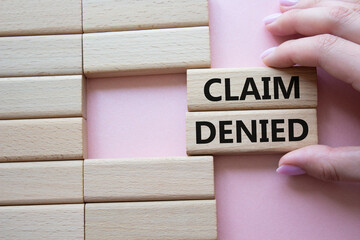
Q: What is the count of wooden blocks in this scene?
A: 12